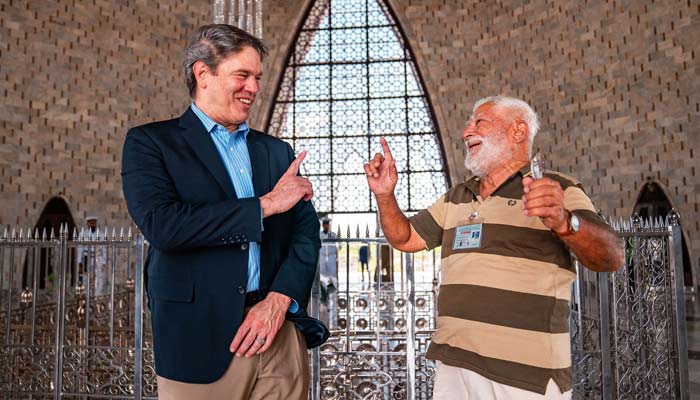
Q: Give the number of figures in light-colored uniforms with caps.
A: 2